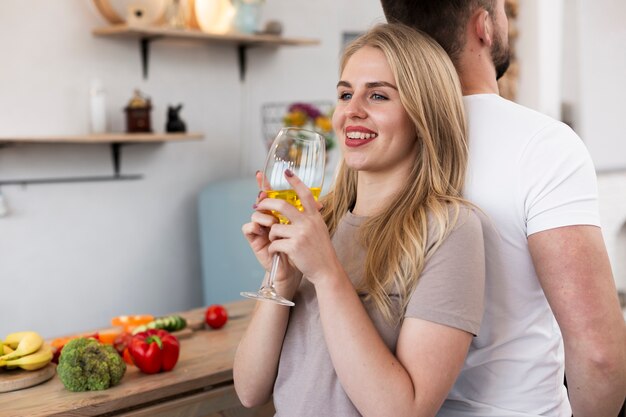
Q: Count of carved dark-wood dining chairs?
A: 0